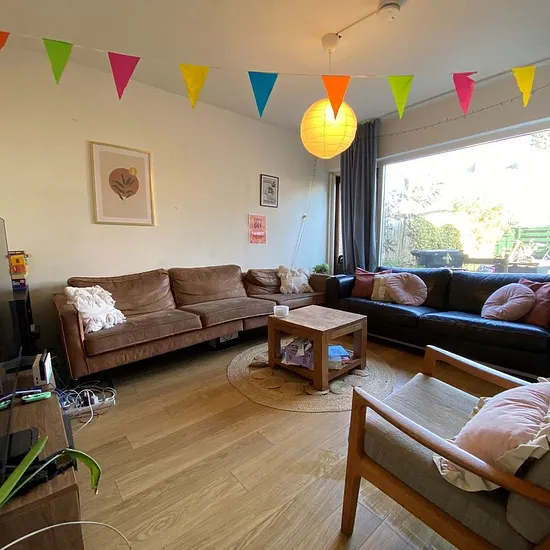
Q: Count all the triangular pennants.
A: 9